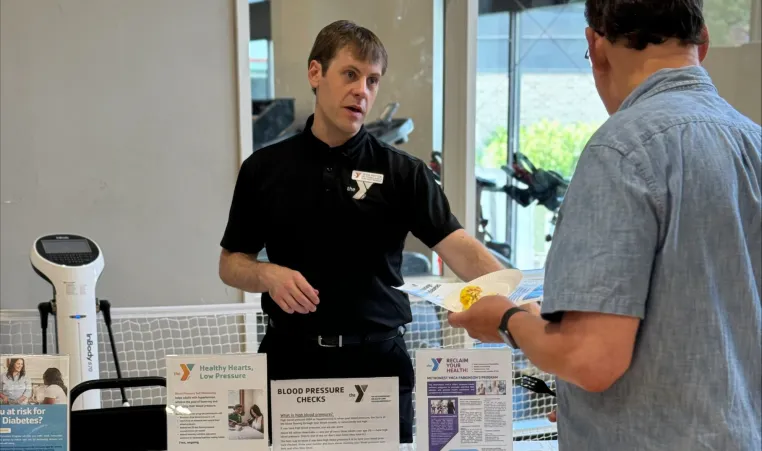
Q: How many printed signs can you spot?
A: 4